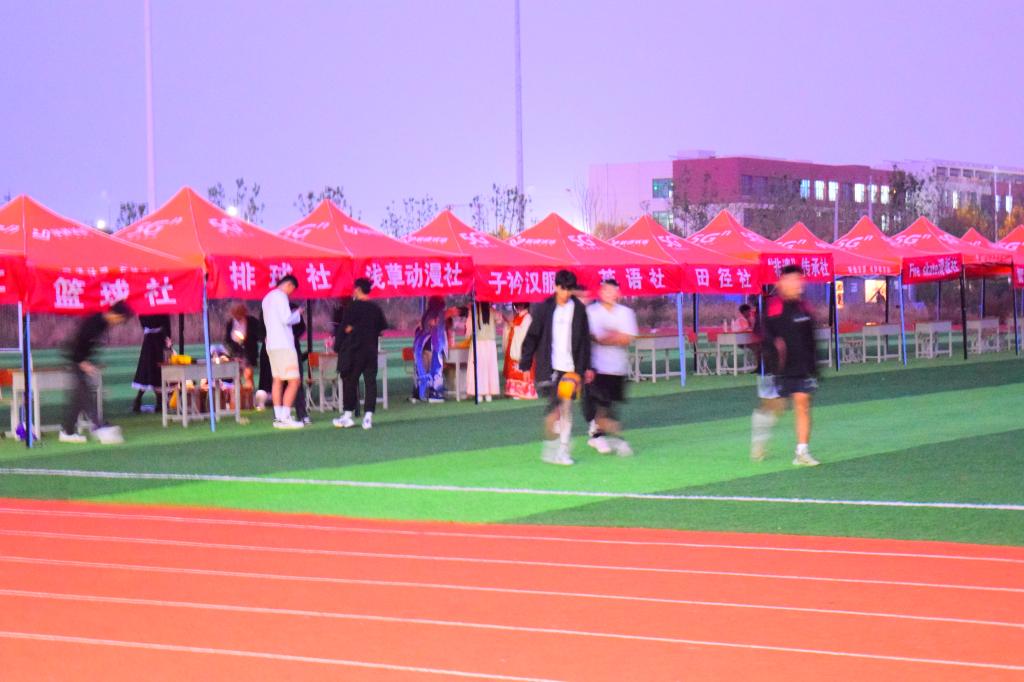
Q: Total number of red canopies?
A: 12